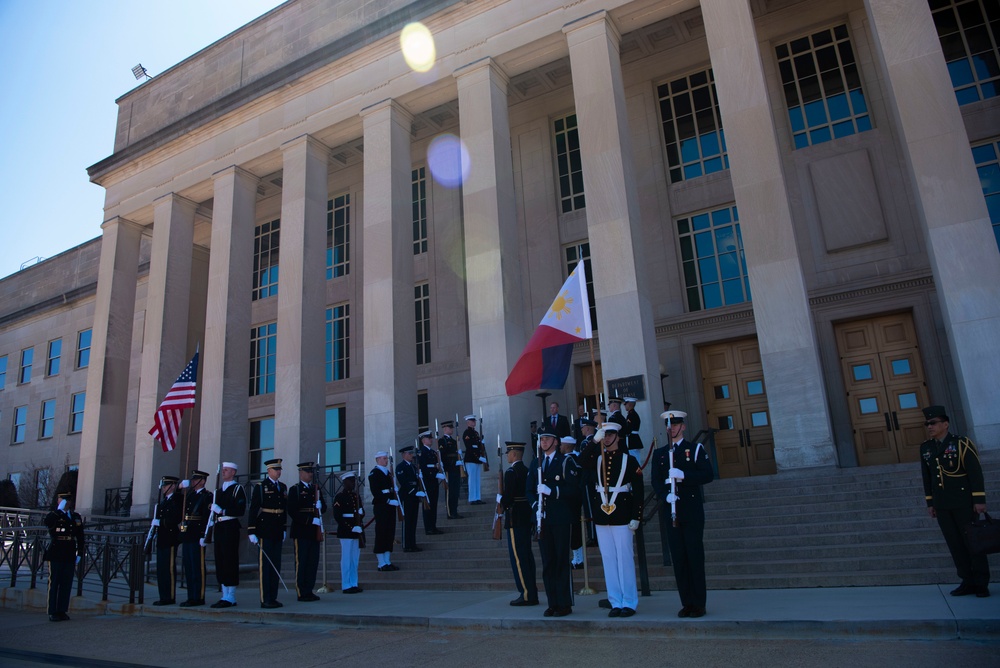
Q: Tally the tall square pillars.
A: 9